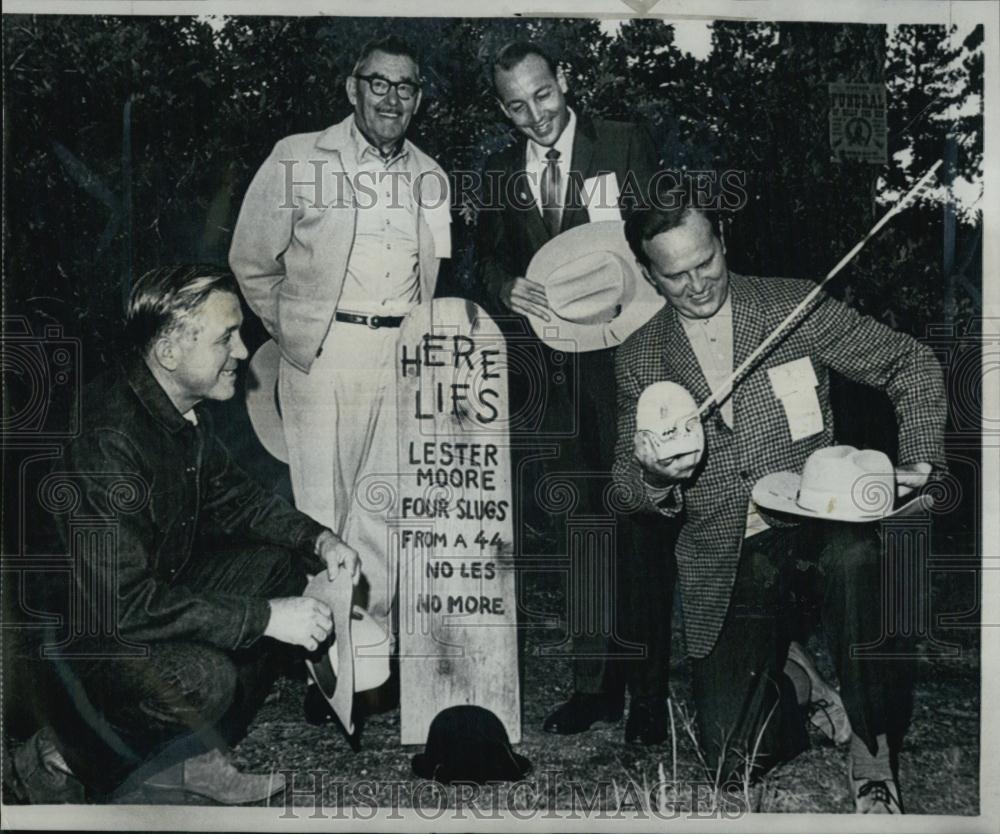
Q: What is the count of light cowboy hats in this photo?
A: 4